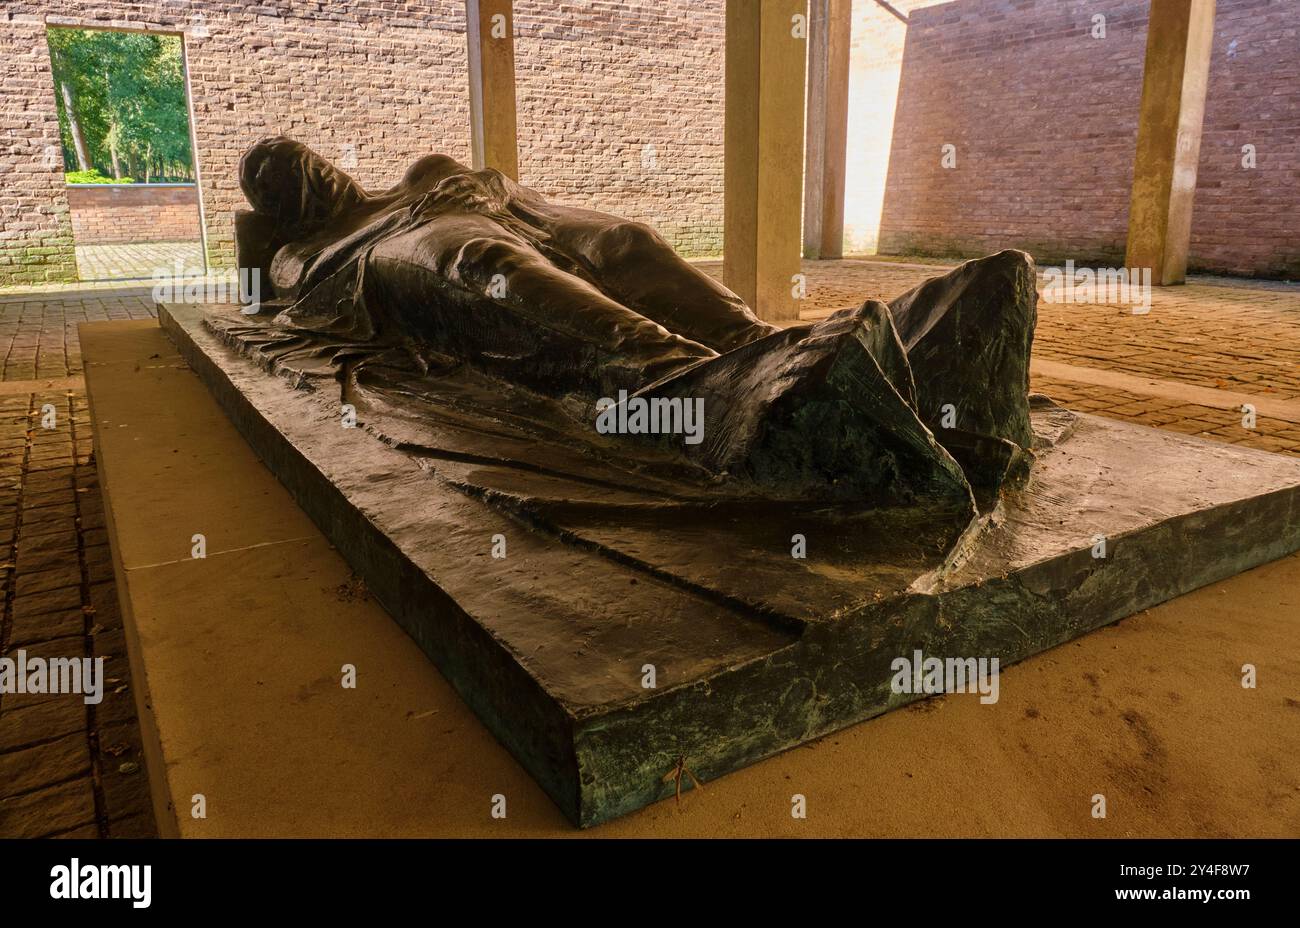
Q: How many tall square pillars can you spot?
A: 4